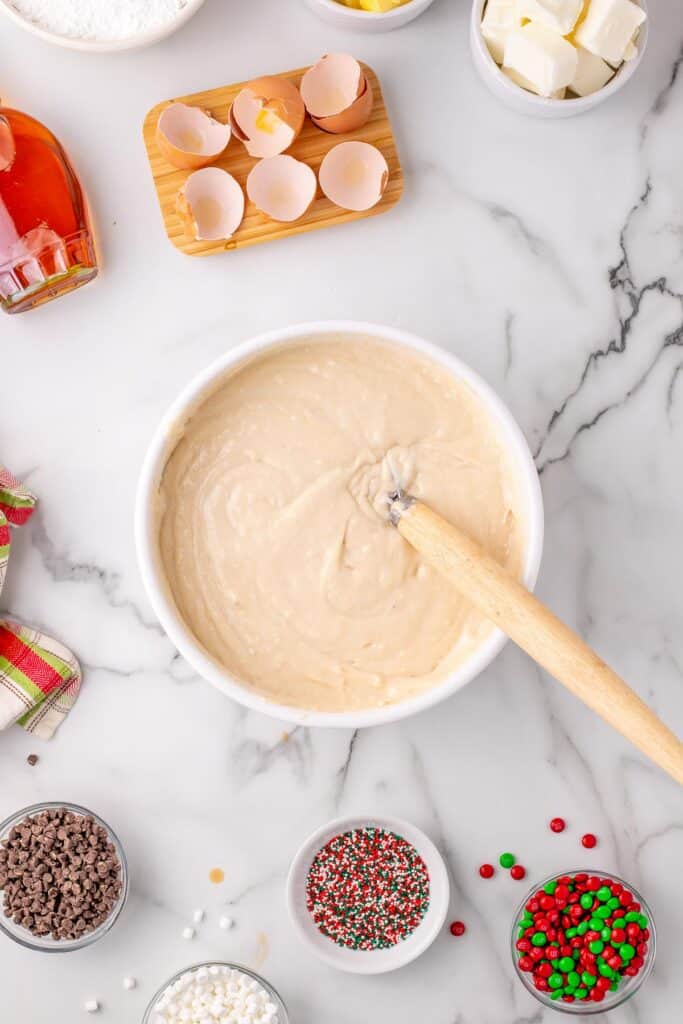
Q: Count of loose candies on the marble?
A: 6